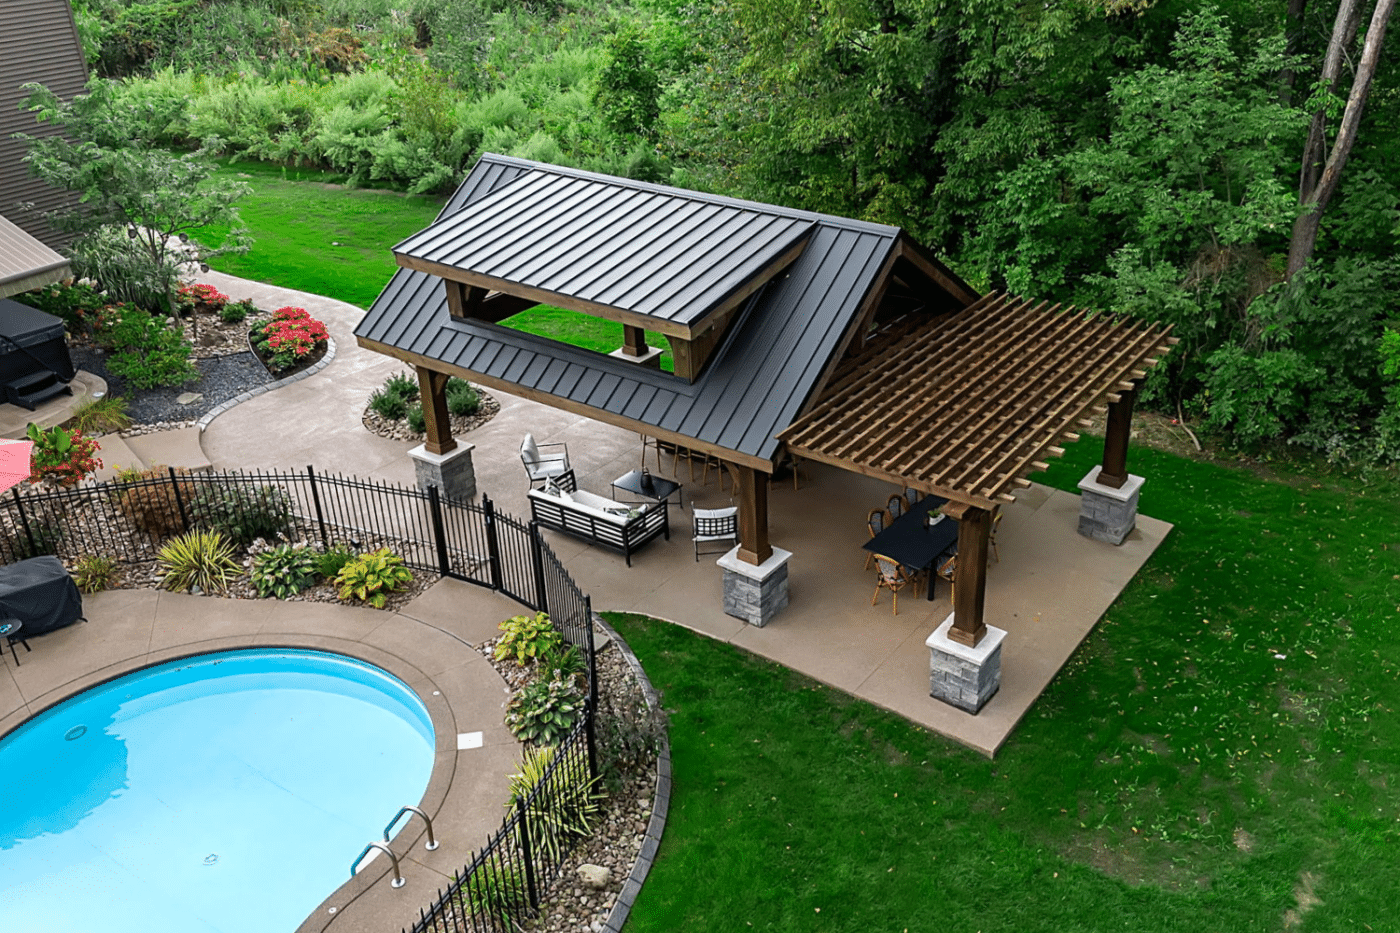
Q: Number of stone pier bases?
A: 5